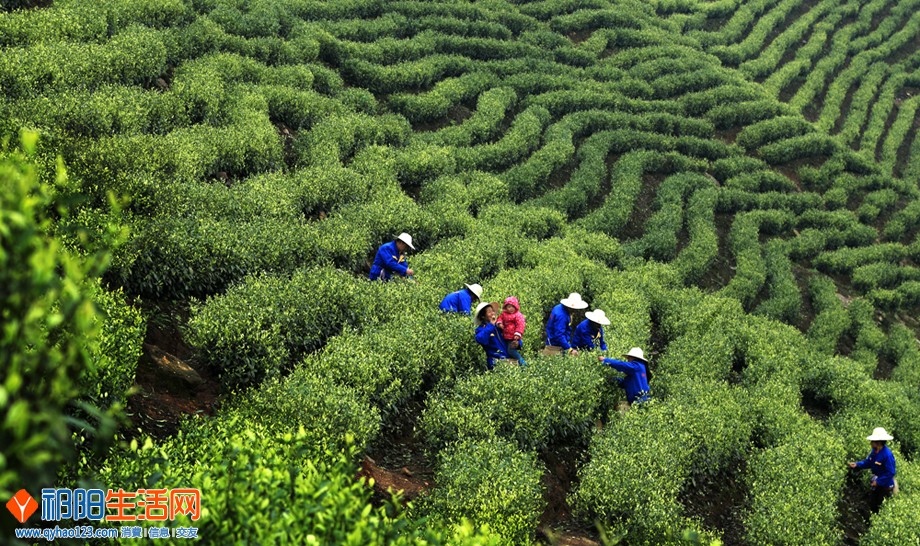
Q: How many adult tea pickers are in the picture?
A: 7